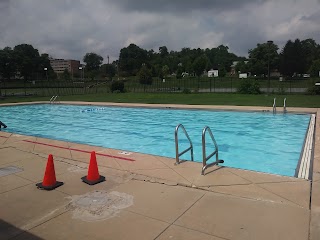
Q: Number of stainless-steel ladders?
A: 3